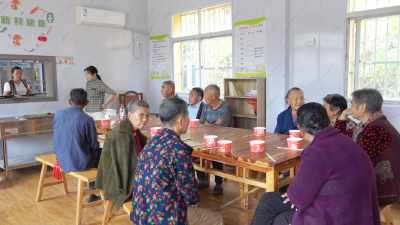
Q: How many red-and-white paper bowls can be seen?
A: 9